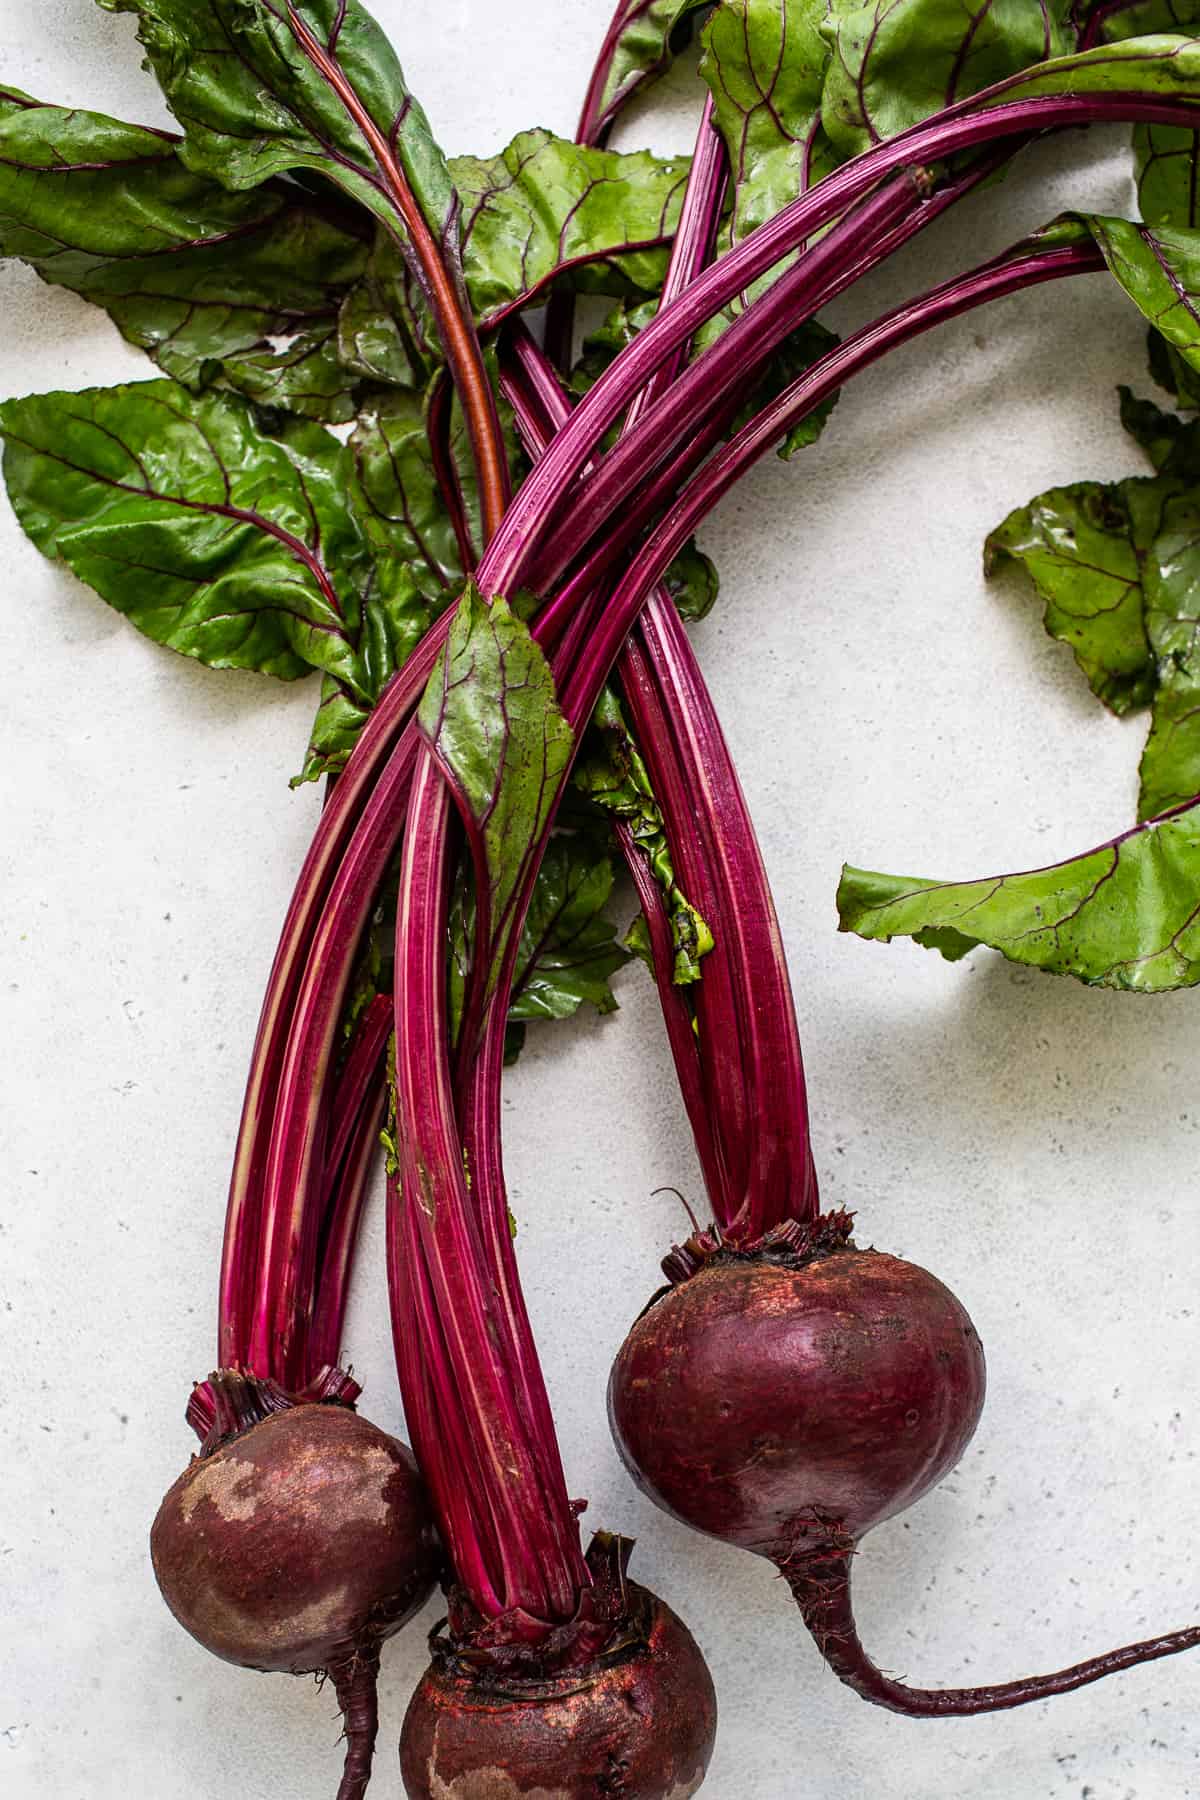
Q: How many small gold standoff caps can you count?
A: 0